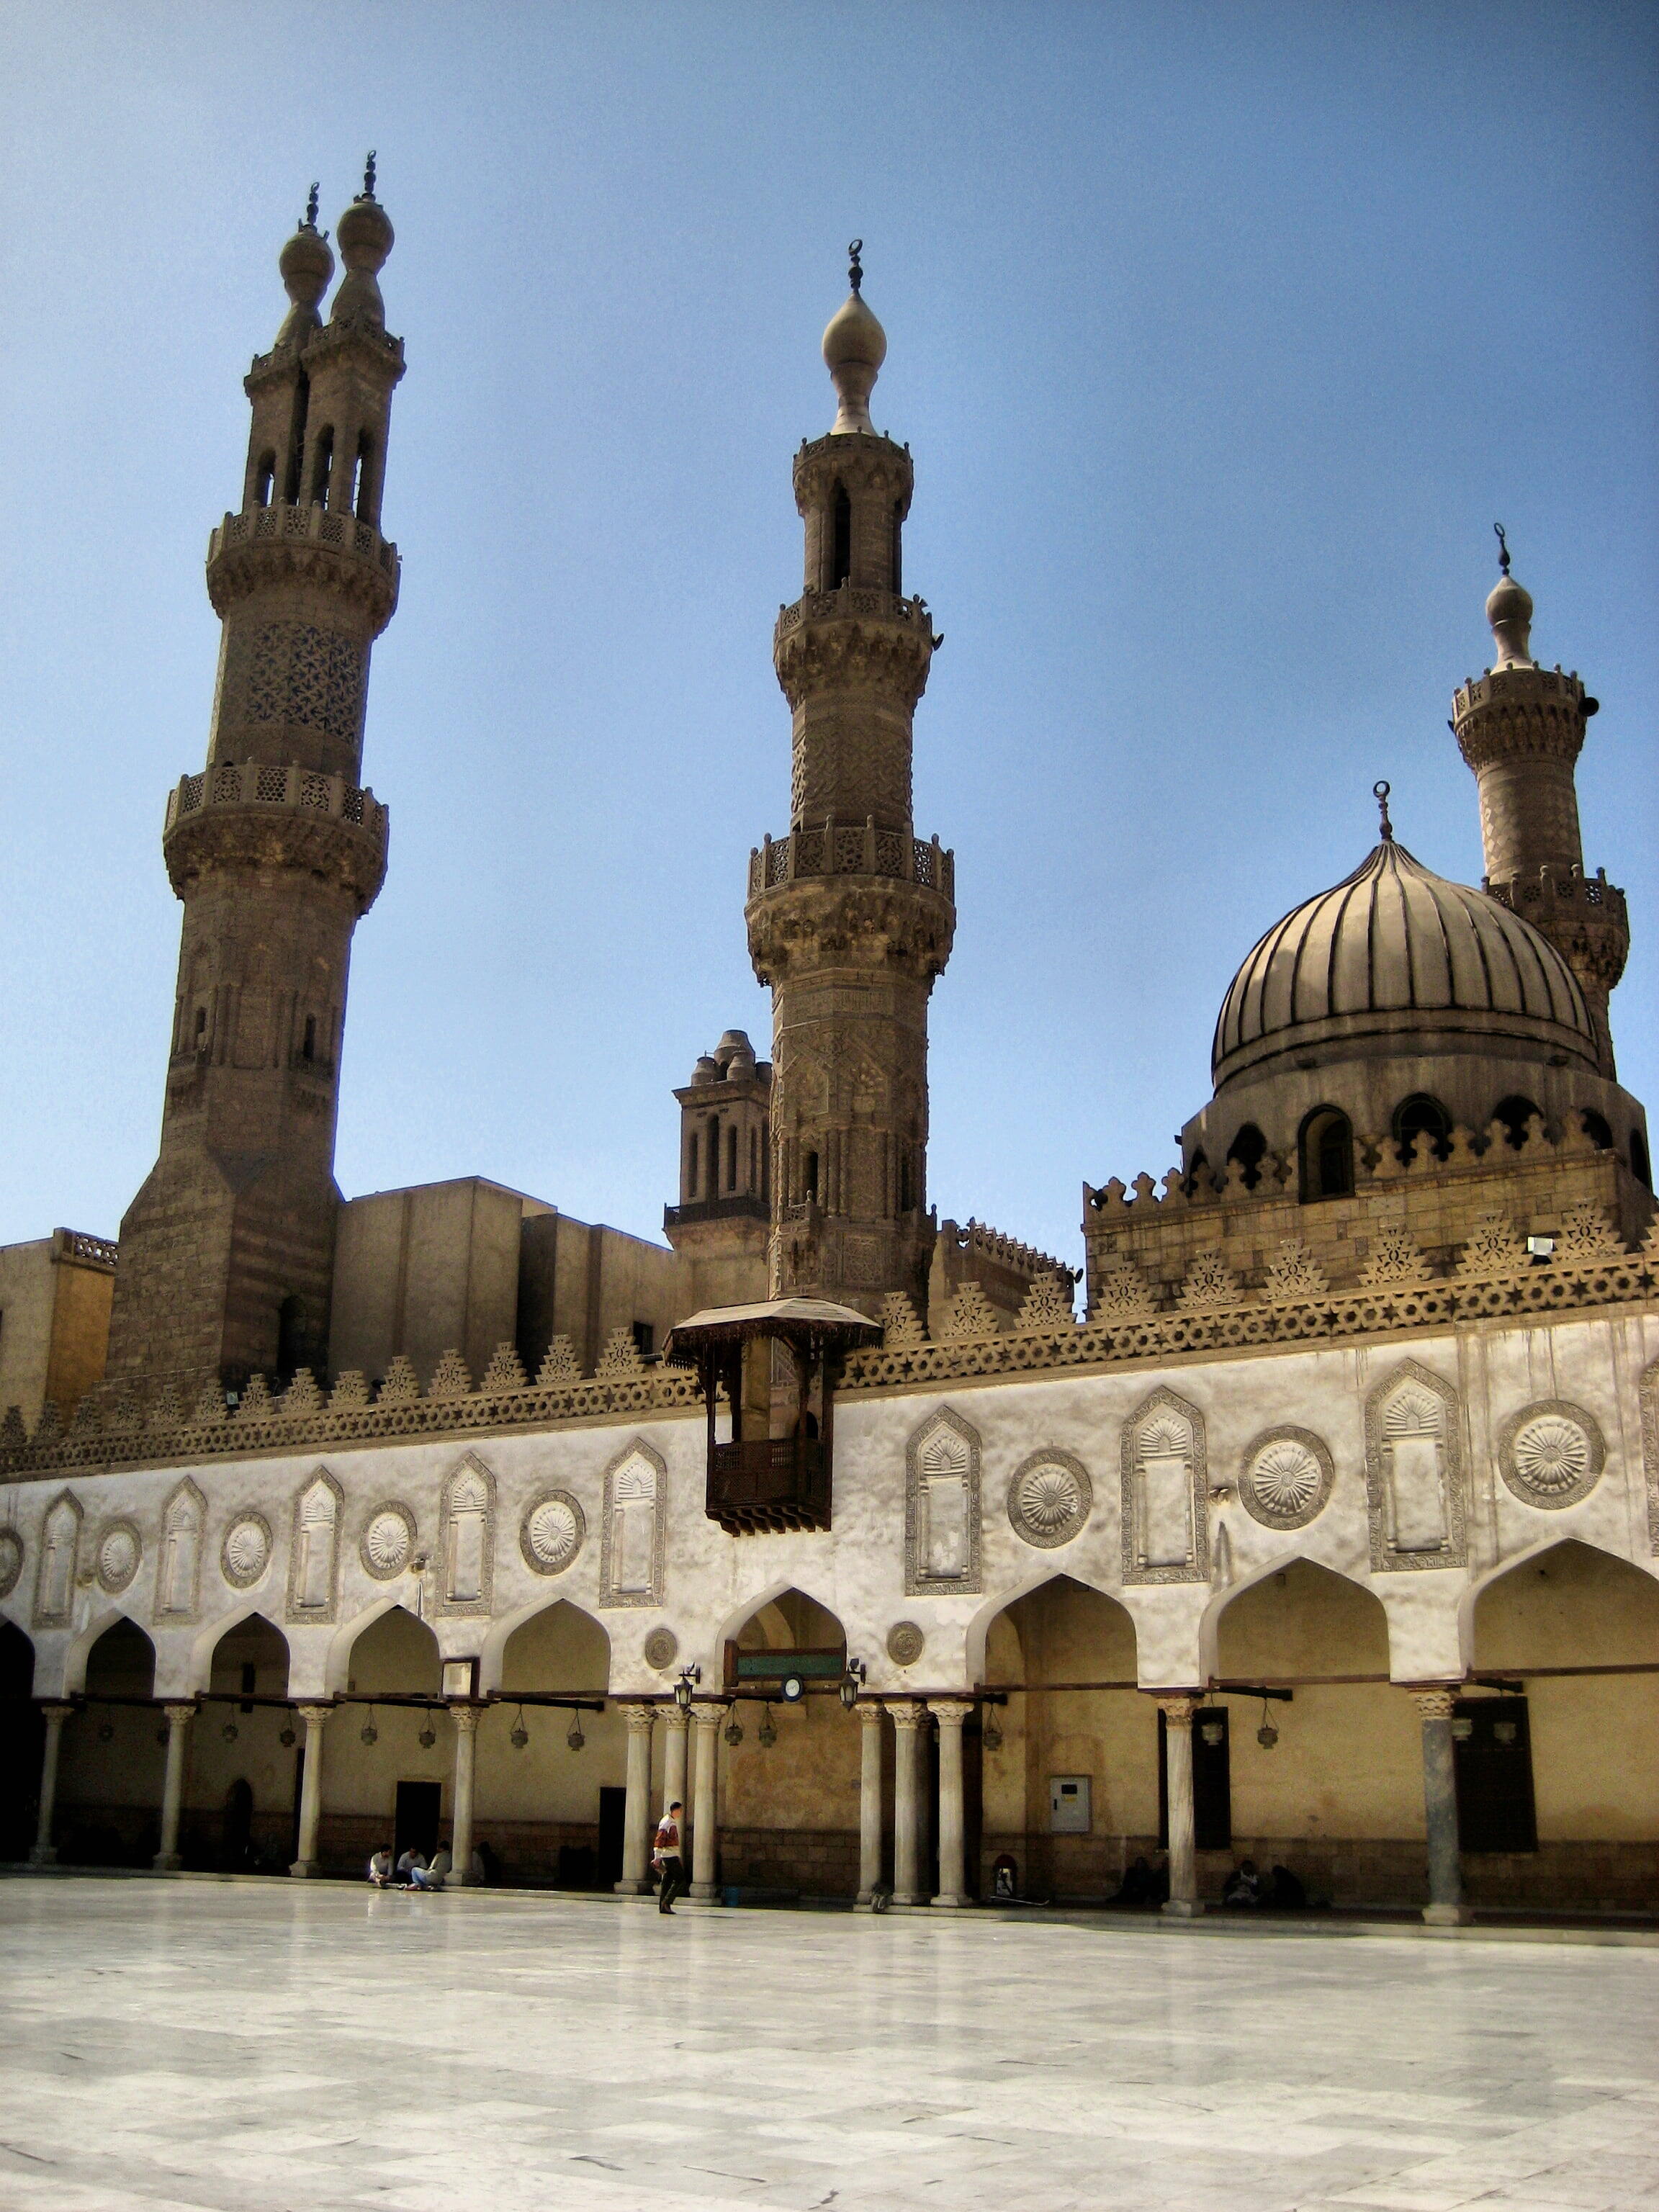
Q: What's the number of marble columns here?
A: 12